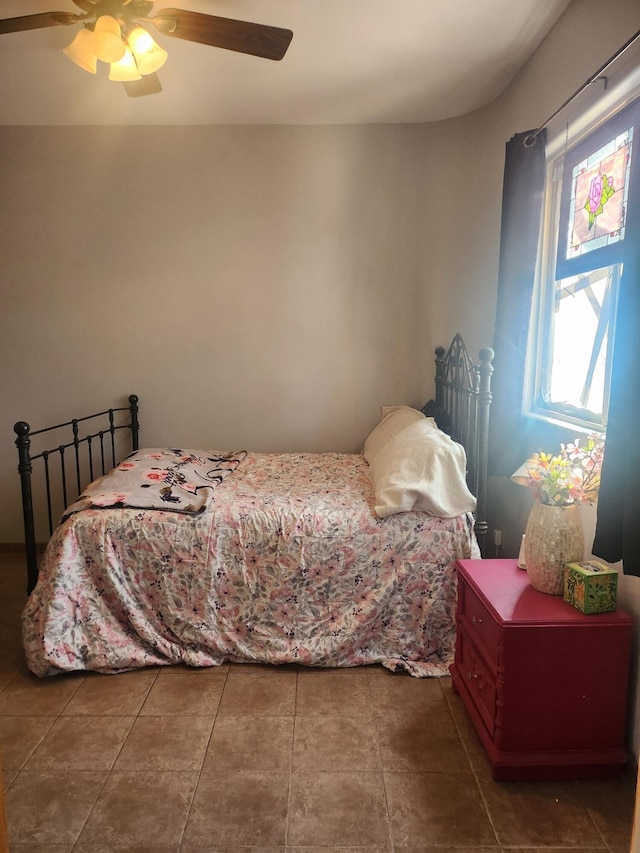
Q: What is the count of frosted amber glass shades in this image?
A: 4